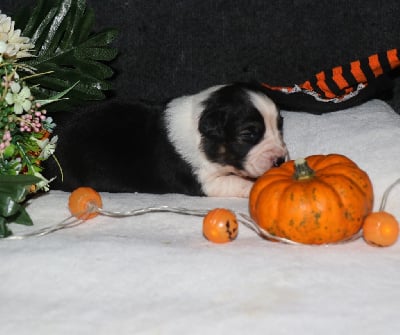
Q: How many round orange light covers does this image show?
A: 3